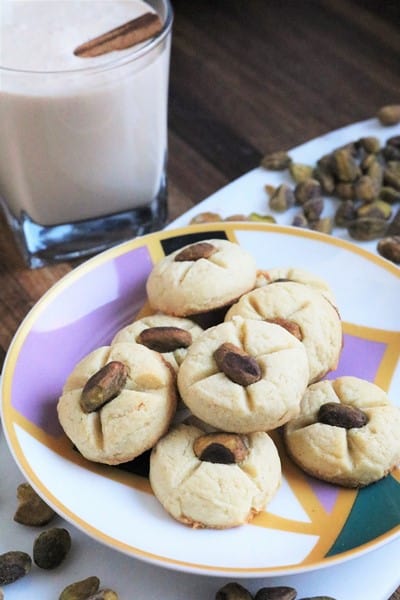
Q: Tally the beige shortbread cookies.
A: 8